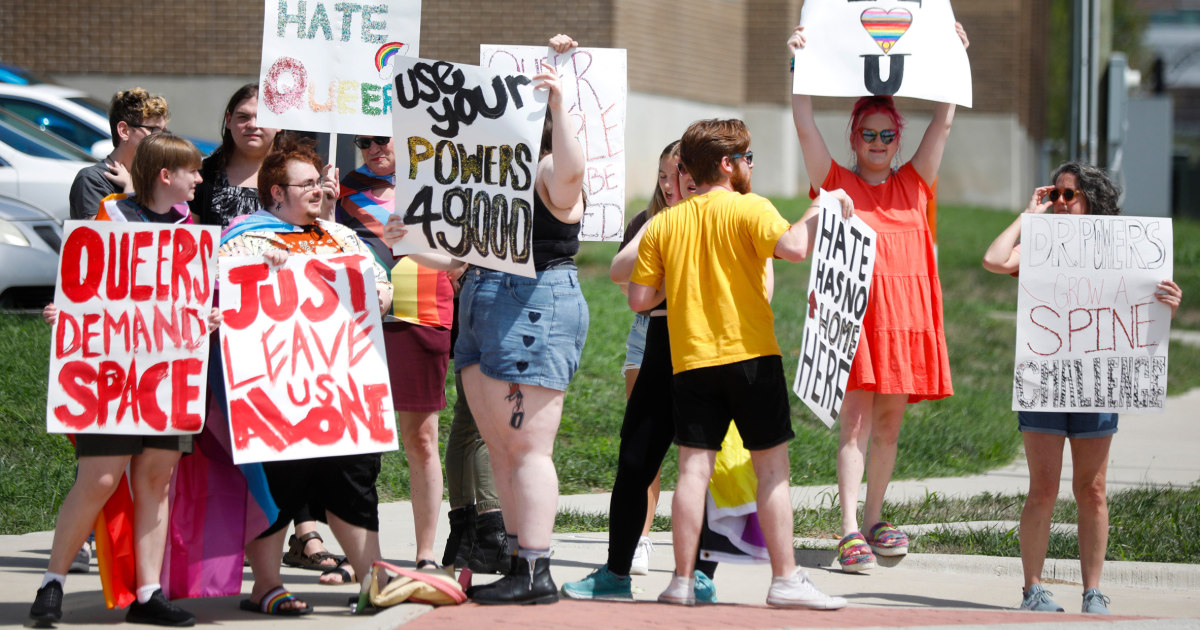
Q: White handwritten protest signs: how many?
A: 8